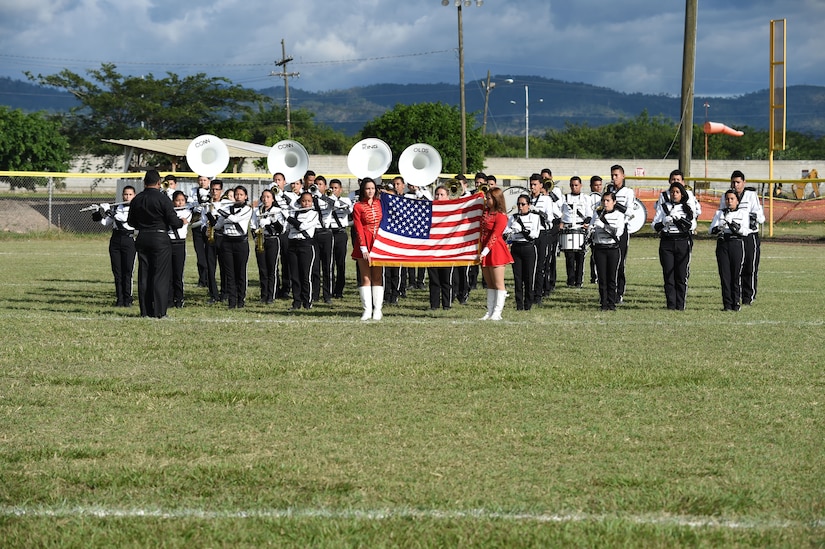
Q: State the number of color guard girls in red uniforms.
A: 2